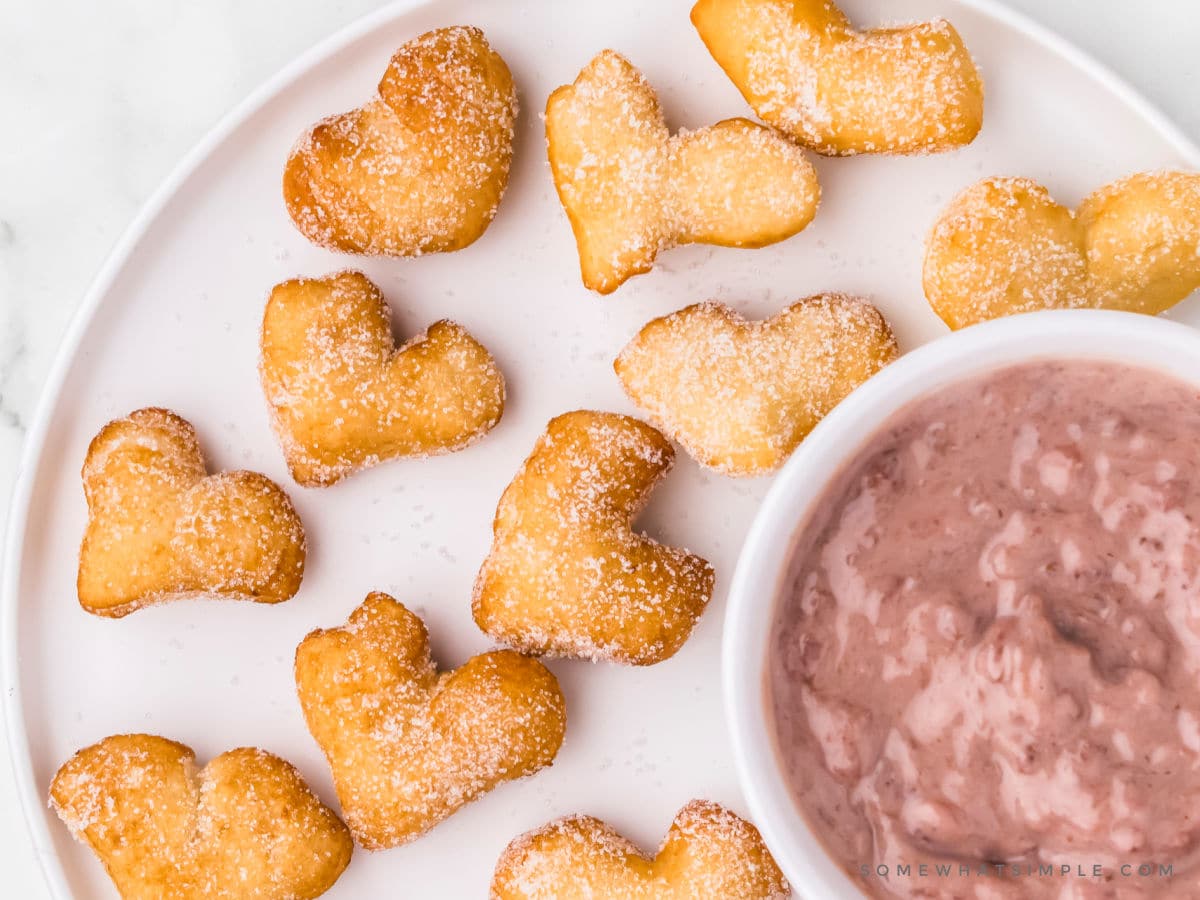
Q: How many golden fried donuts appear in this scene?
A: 11